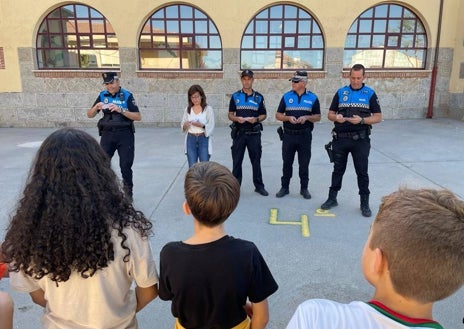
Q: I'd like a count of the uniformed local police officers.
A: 4